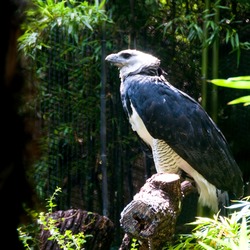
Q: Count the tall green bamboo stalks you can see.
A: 2